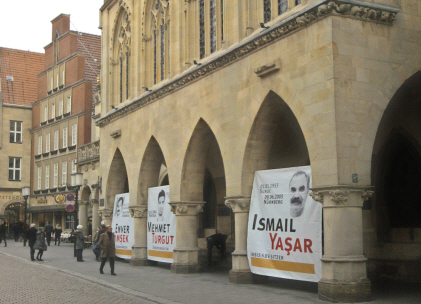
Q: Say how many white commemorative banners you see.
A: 3